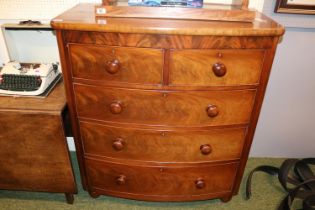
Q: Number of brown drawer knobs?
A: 8